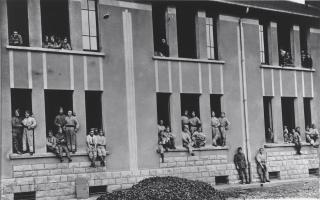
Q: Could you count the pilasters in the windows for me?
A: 12